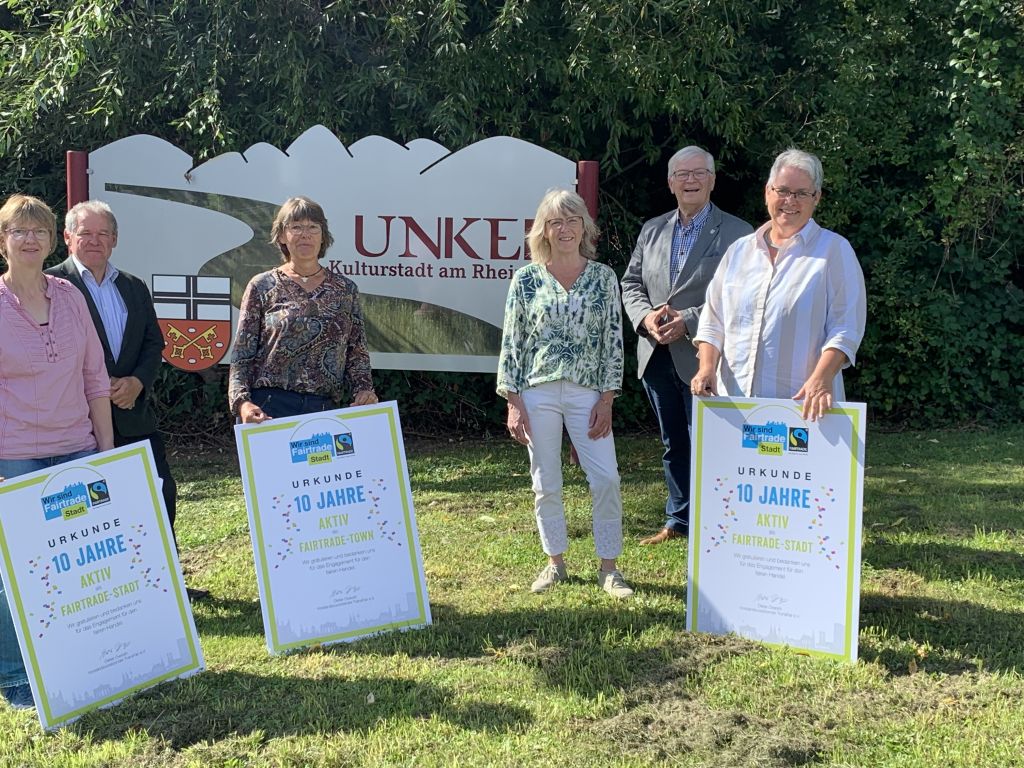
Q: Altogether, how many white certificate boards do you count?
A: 3